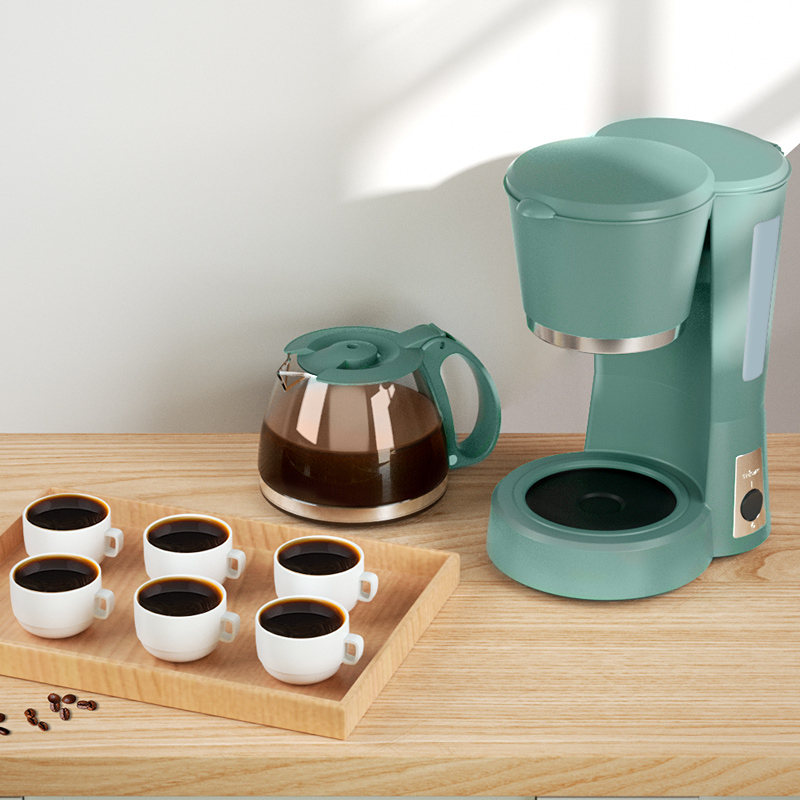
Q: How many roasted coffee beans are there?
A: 11